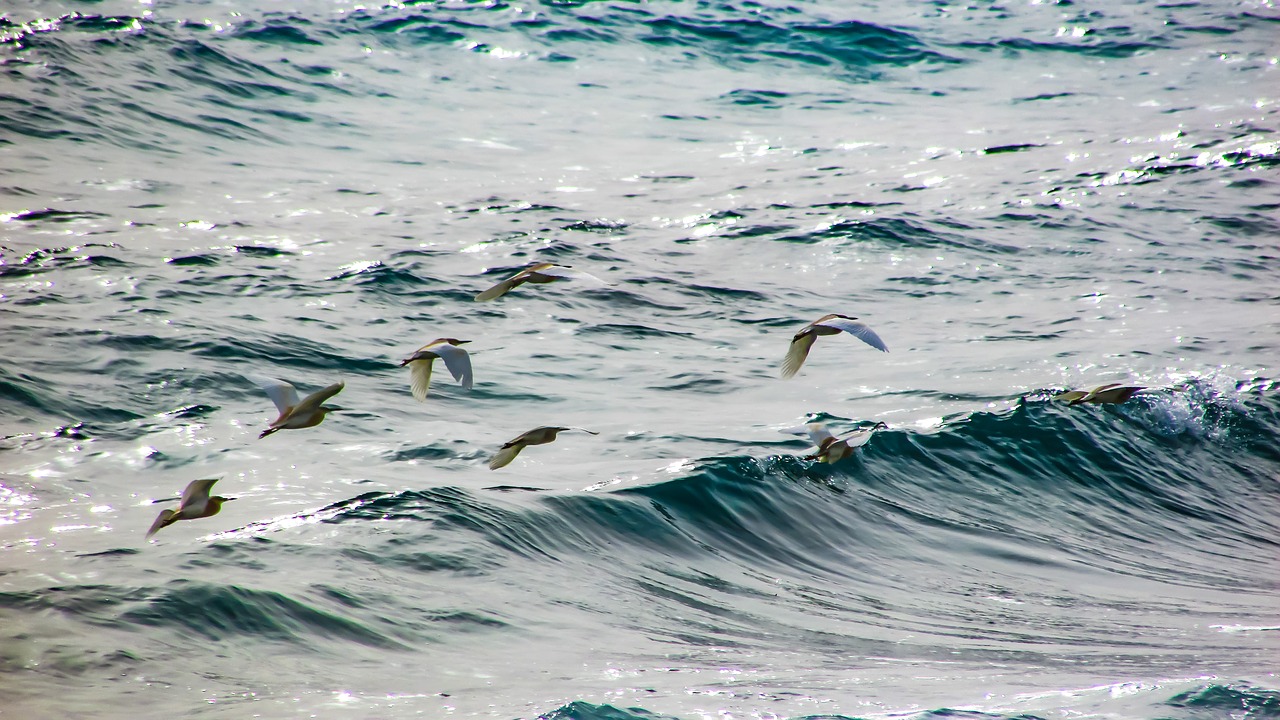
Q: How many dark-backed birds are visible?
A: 8